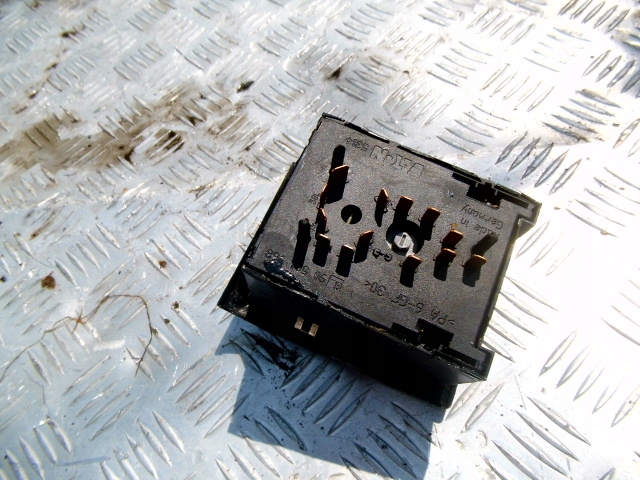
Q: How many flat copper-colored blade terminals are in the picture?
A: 13